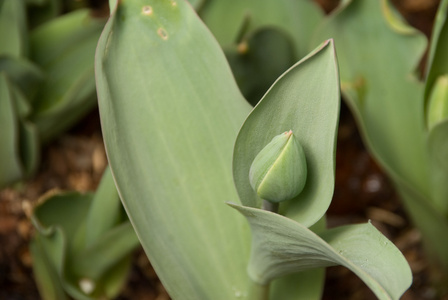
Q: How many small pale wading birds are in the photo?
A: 0